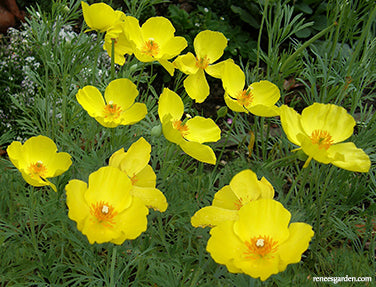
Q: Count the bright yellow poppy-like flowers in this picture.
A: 13